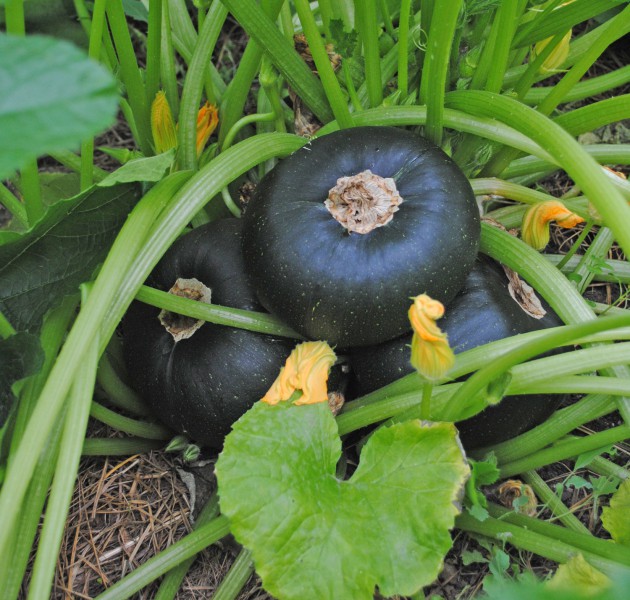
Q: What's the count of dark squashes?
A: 3